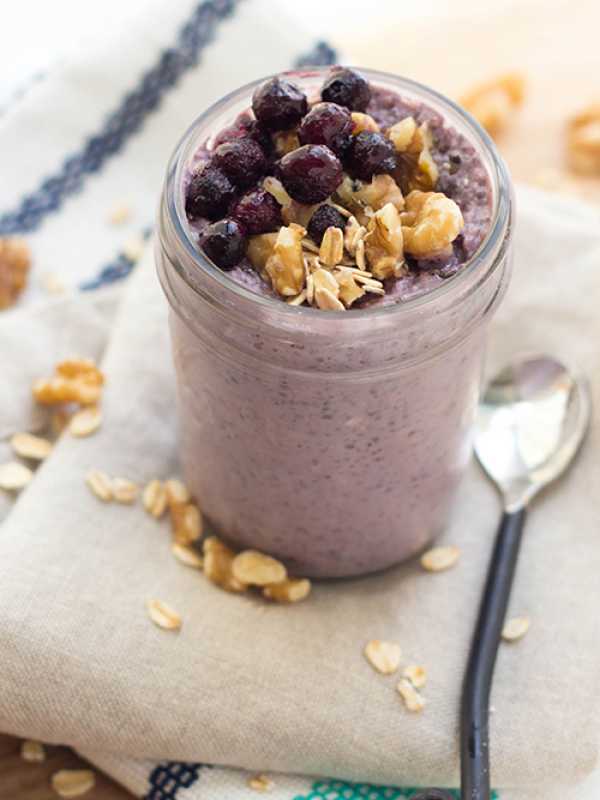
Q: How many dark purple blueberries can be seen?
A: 11